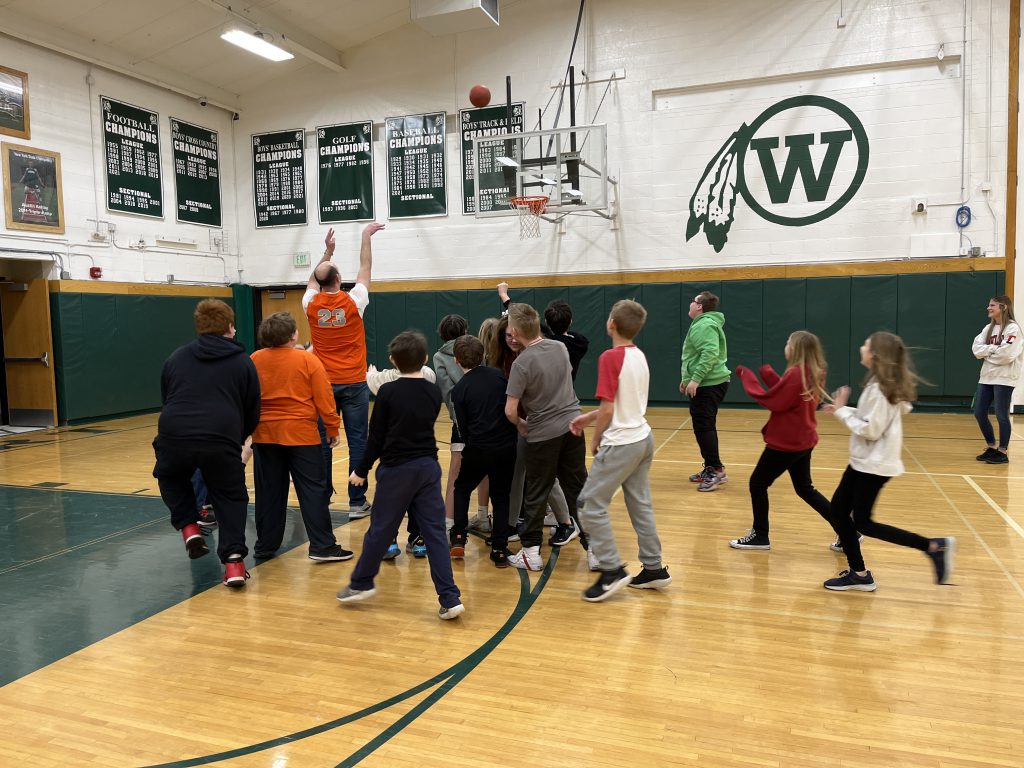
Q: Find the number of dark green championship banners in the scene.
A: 6